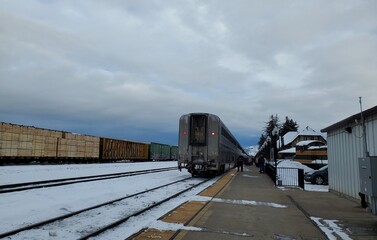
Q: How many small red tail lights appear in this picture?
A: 2